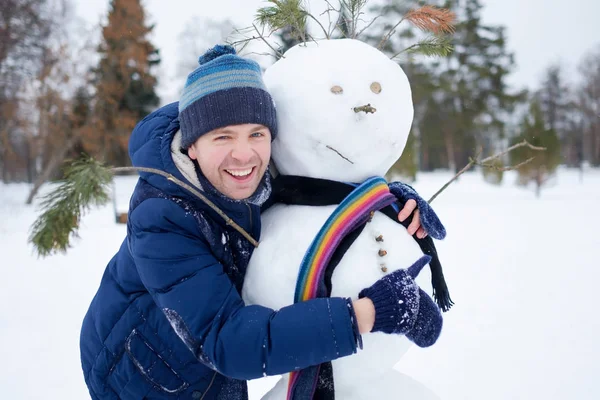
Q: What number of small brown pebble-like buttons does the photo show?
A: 4